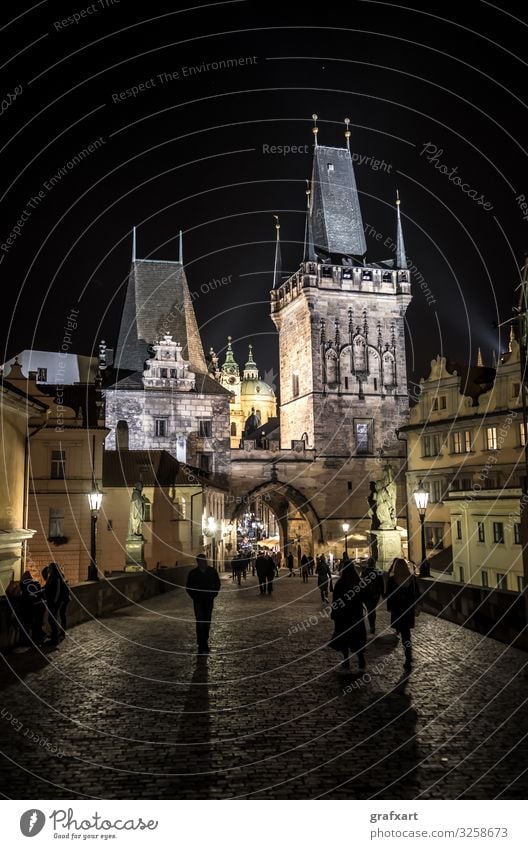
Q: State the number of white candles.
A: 0